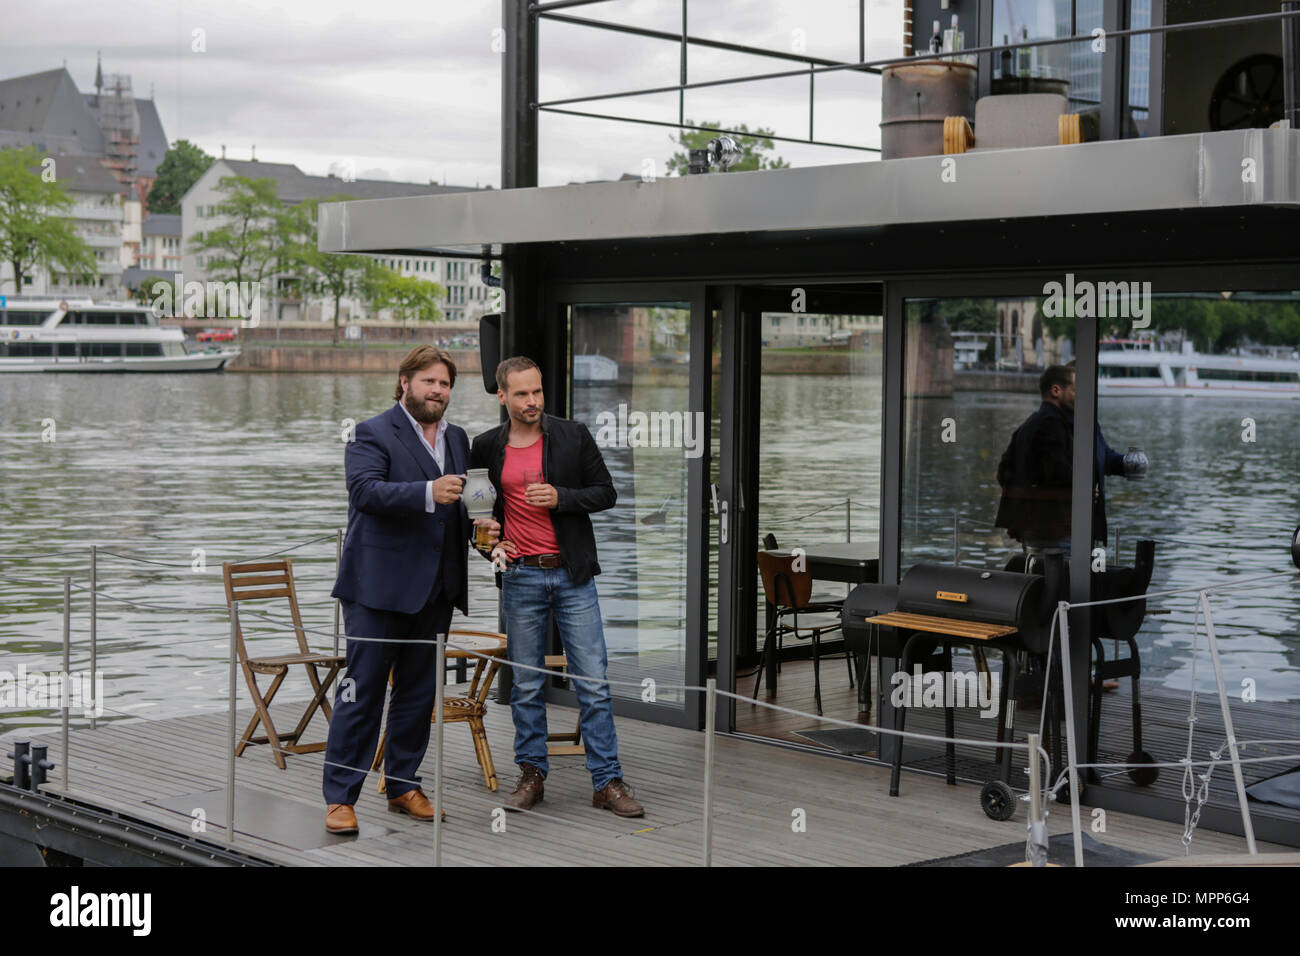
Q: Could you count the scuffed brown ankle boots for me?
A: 2